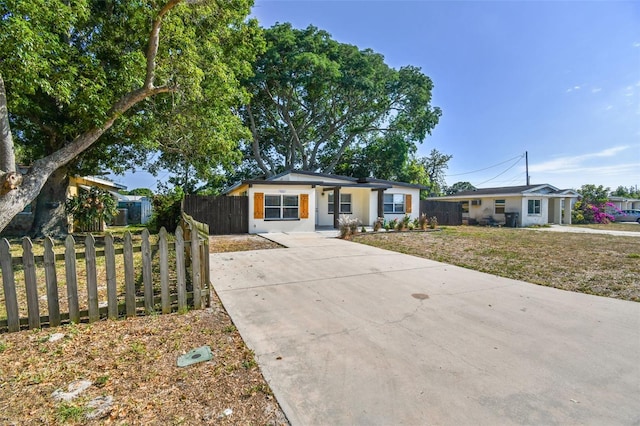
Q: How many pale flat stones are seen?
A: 3